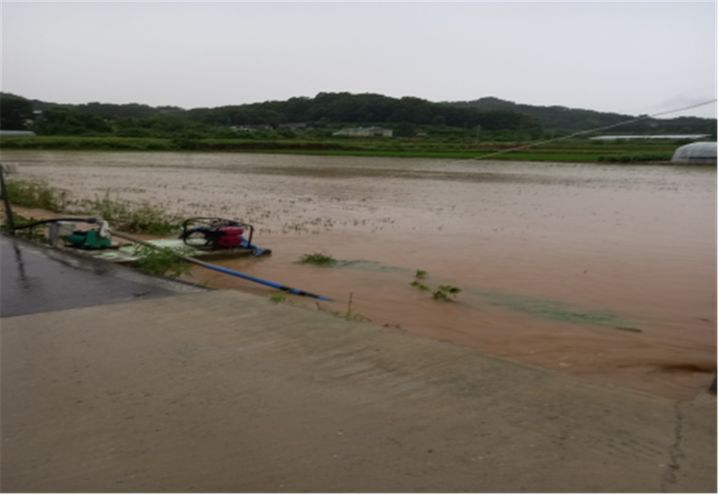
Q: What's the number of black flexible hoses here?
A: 1